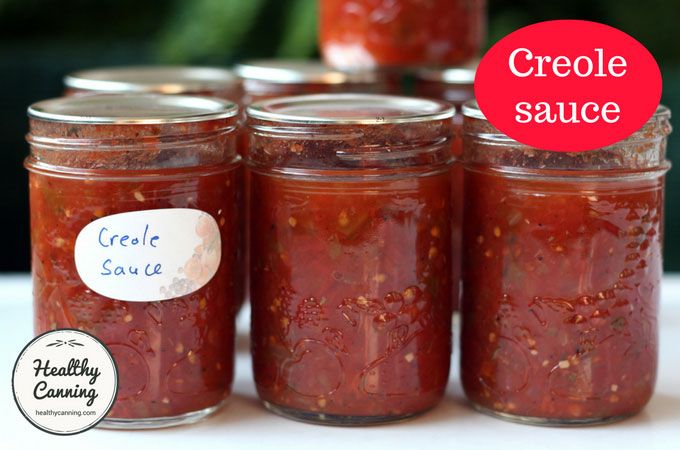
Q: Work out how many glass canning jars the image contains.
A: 7